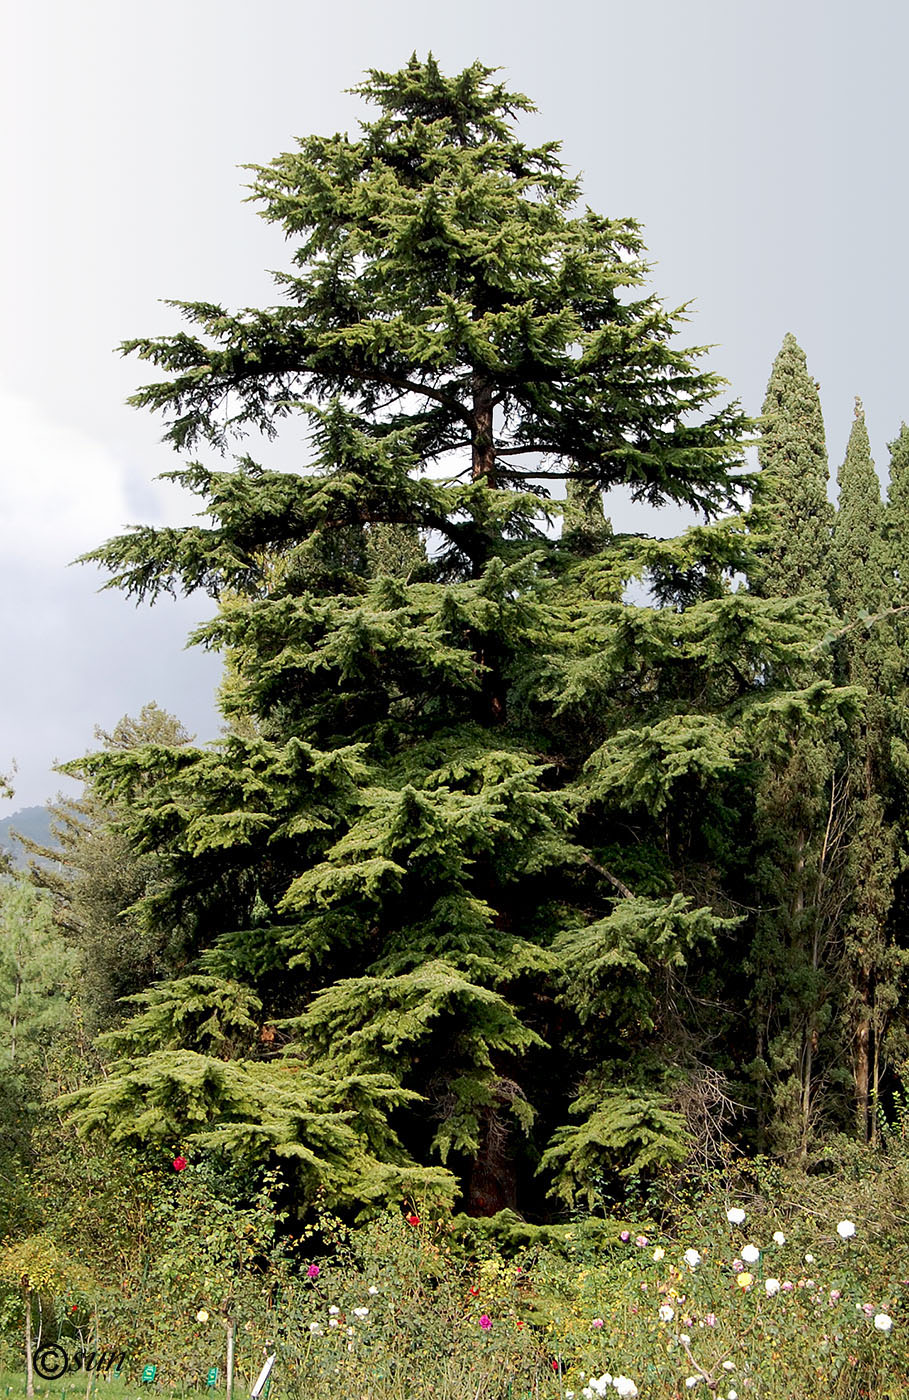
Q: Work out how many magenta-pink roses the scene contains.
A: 2